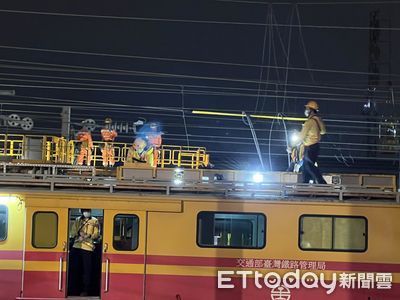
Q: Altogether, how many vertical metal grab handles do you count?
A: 2